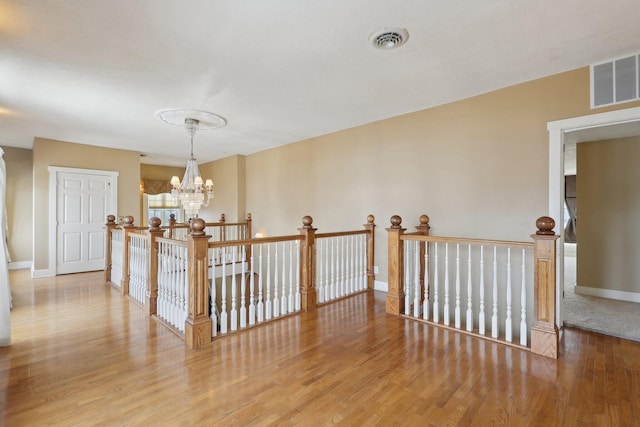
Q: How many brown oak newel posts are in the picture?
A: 12